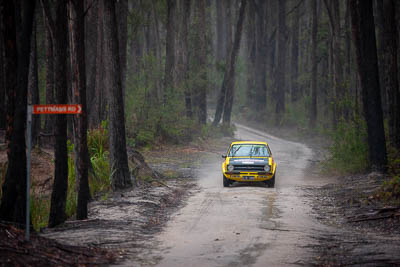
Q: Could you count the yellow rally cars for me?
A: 1